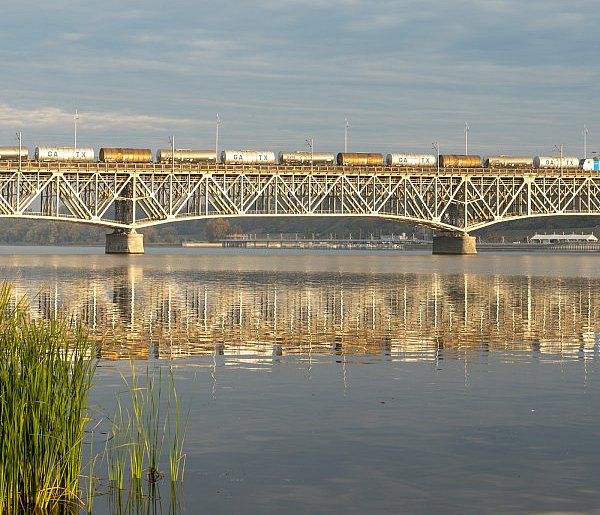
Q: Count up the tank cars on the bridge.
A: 11